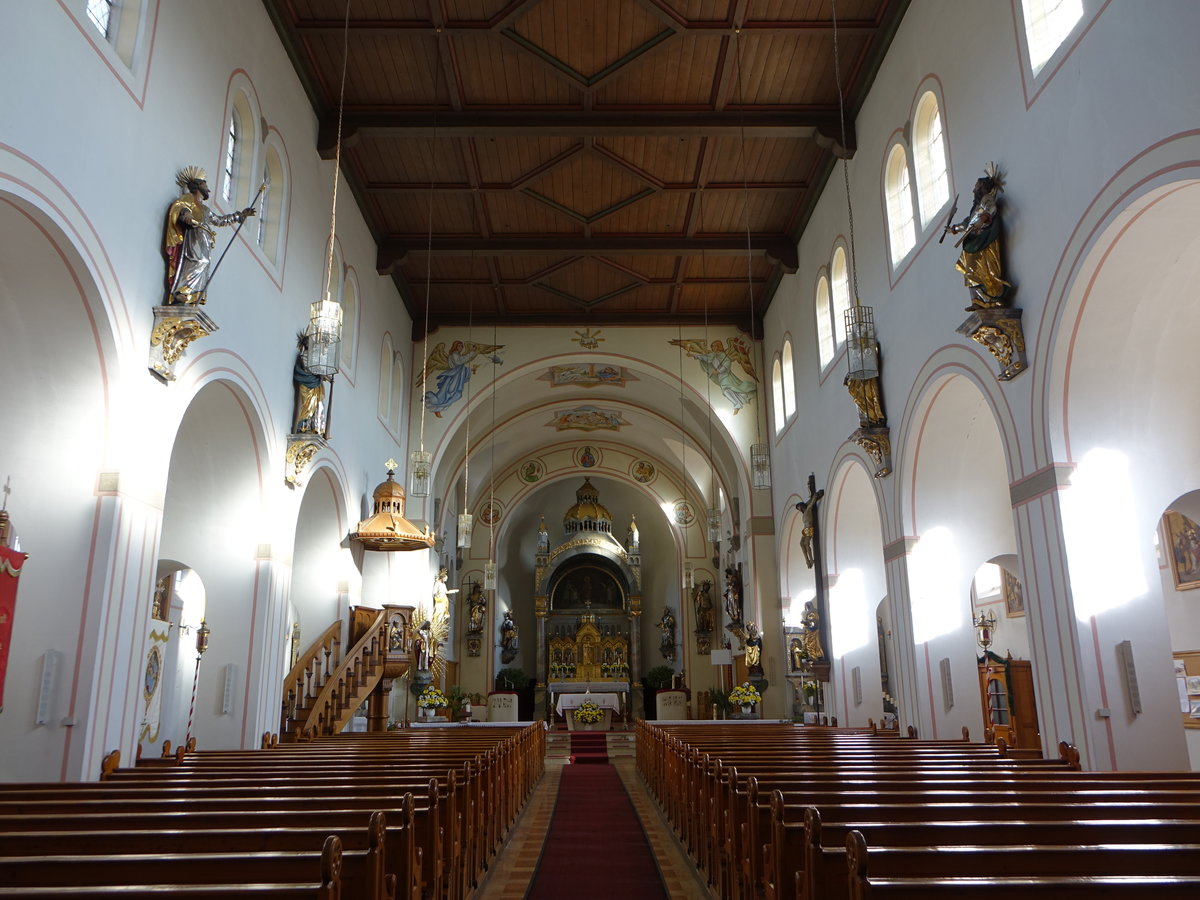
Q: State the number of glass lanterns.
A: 8